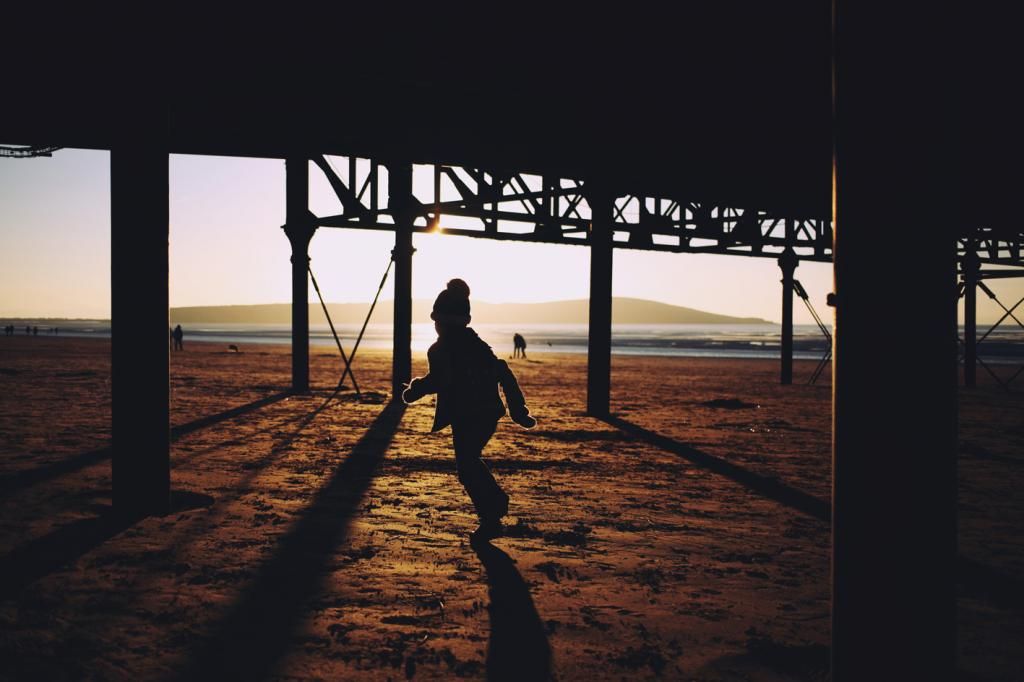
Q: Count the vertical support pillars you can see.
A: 7